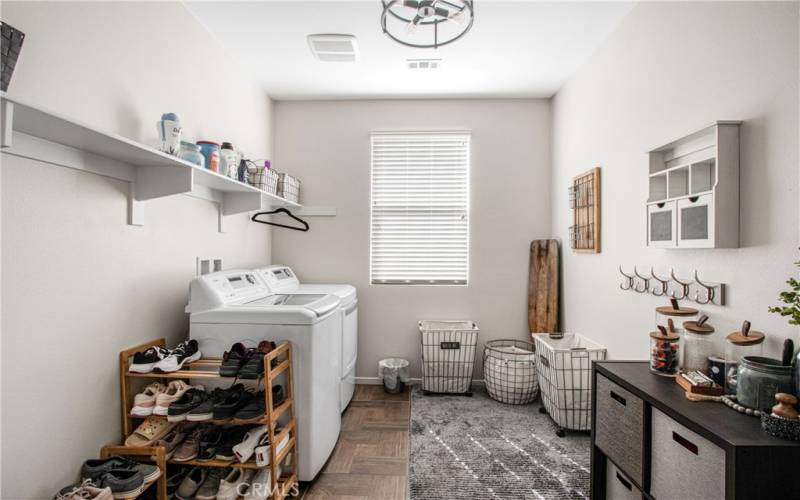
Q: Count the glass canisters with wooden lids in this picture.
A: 4